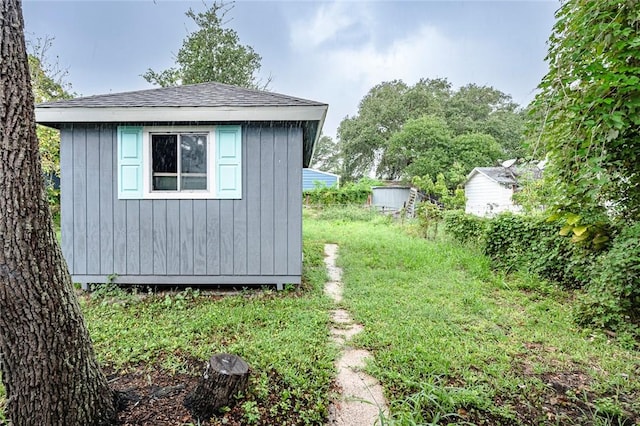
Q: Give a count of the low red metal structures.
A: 0